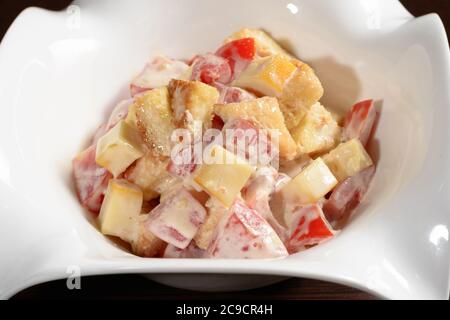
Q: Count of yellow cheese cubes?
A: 6